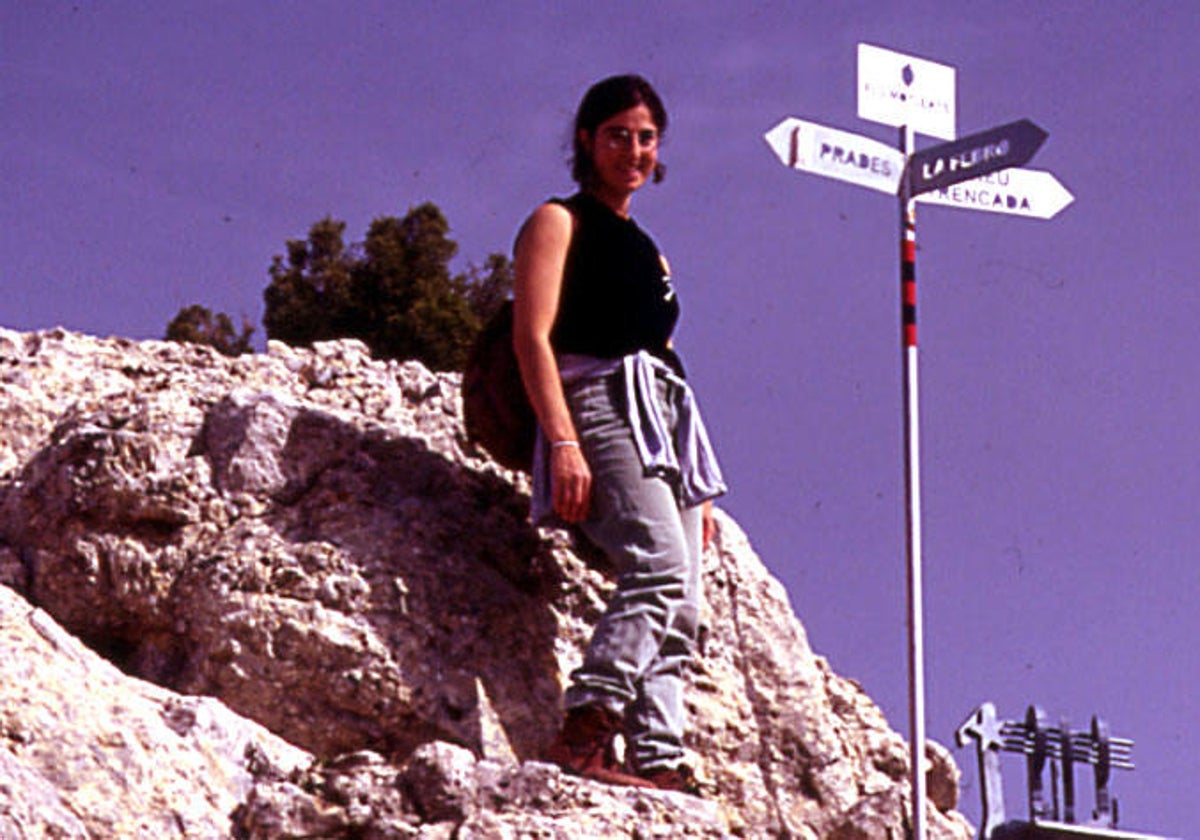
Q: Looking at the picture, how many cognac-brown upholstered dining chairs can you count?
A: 0